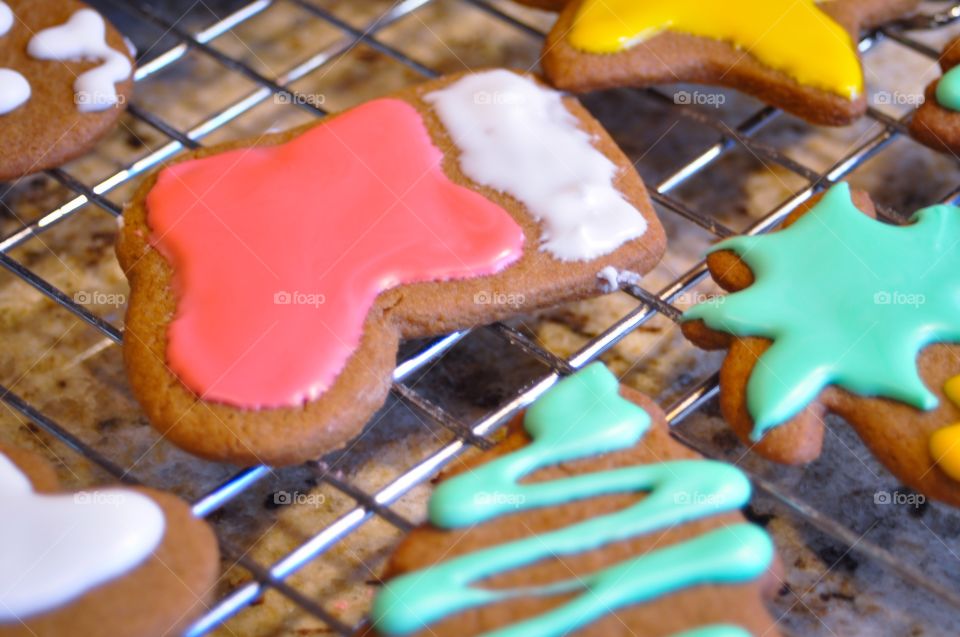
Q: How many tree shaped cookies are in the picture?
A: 1